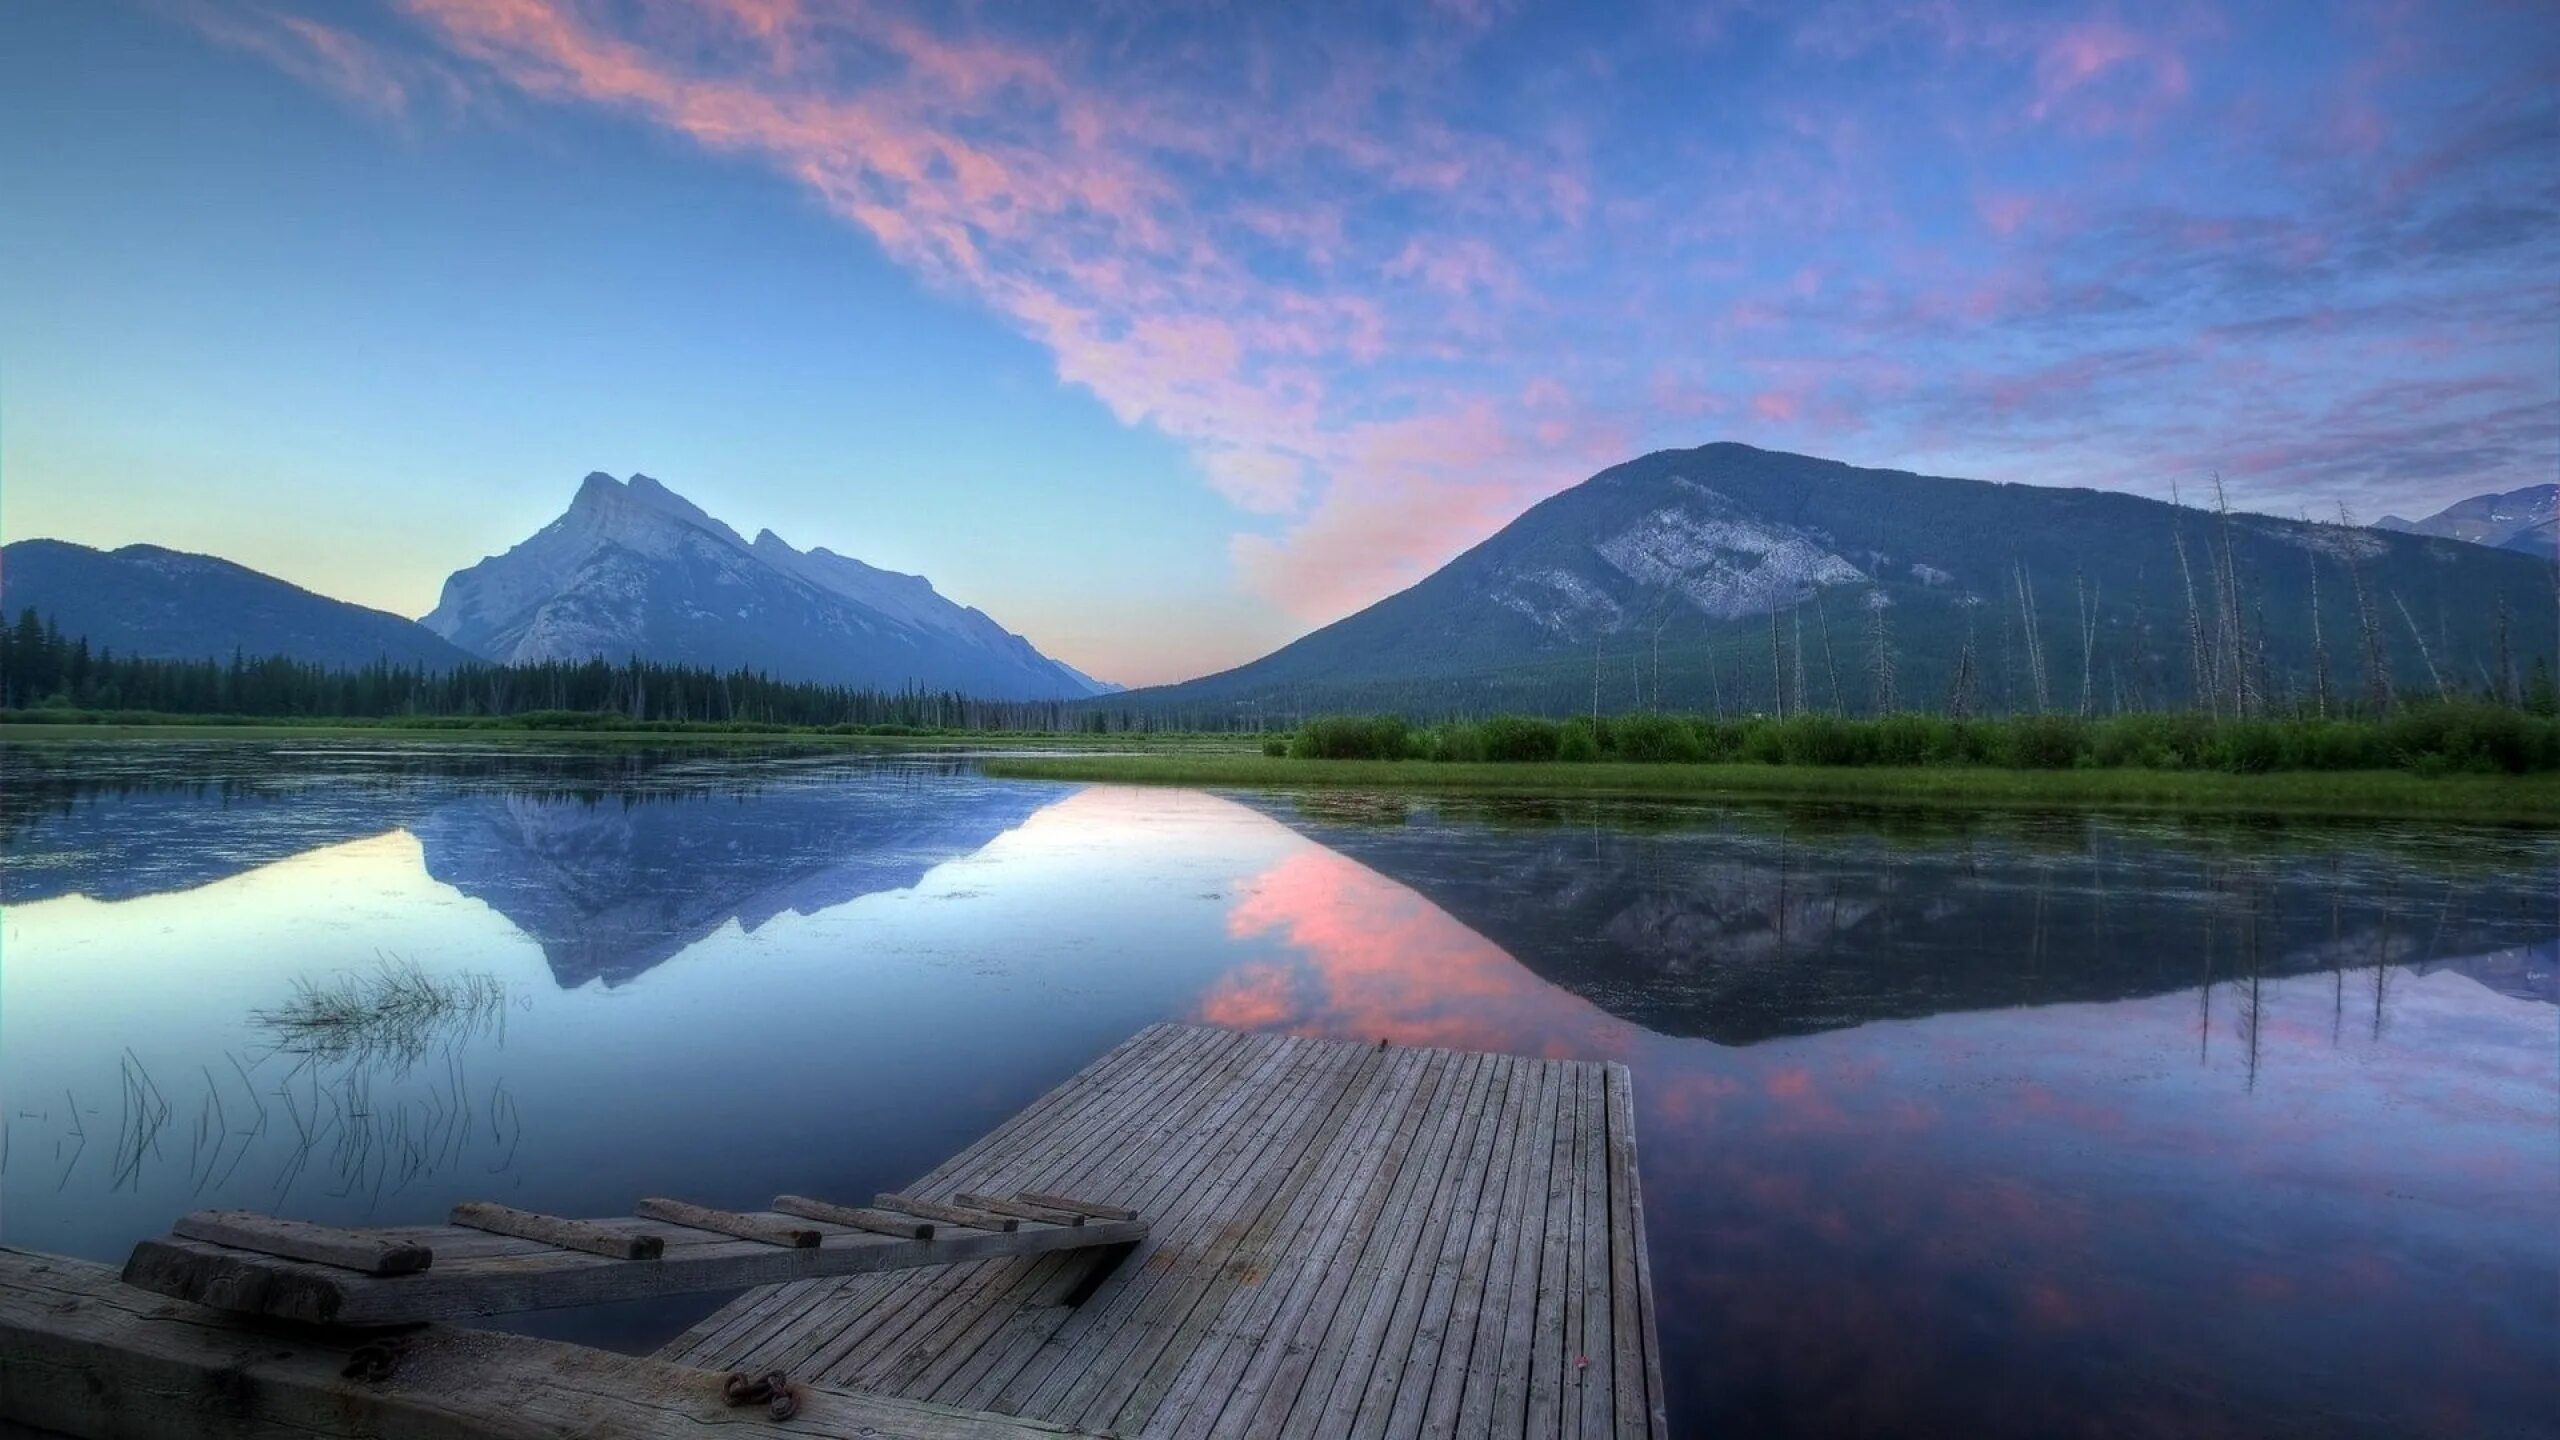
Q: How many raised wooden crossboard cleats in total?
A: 7